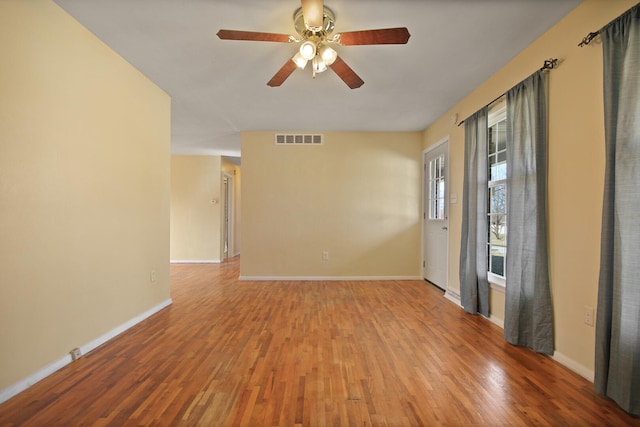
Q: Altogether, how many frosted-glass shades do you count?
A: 4